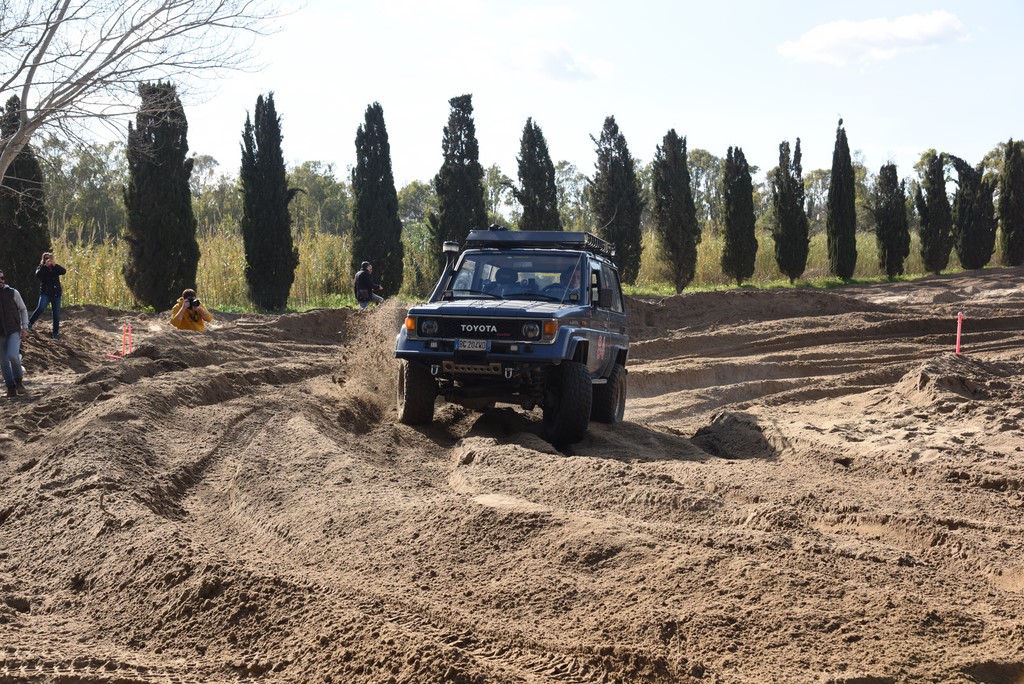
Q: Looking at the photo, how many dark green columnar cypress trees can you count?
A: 15